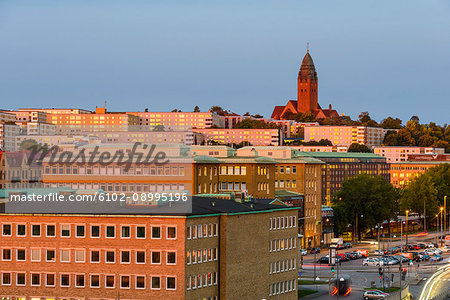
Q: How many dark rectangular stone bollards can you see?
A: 0